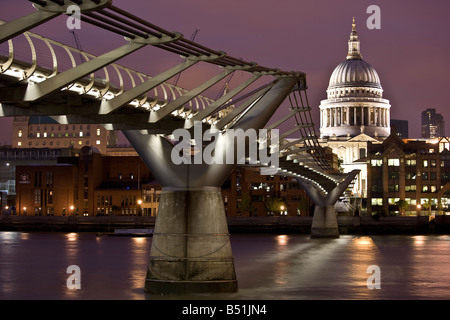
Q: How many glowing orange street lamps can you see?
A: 6